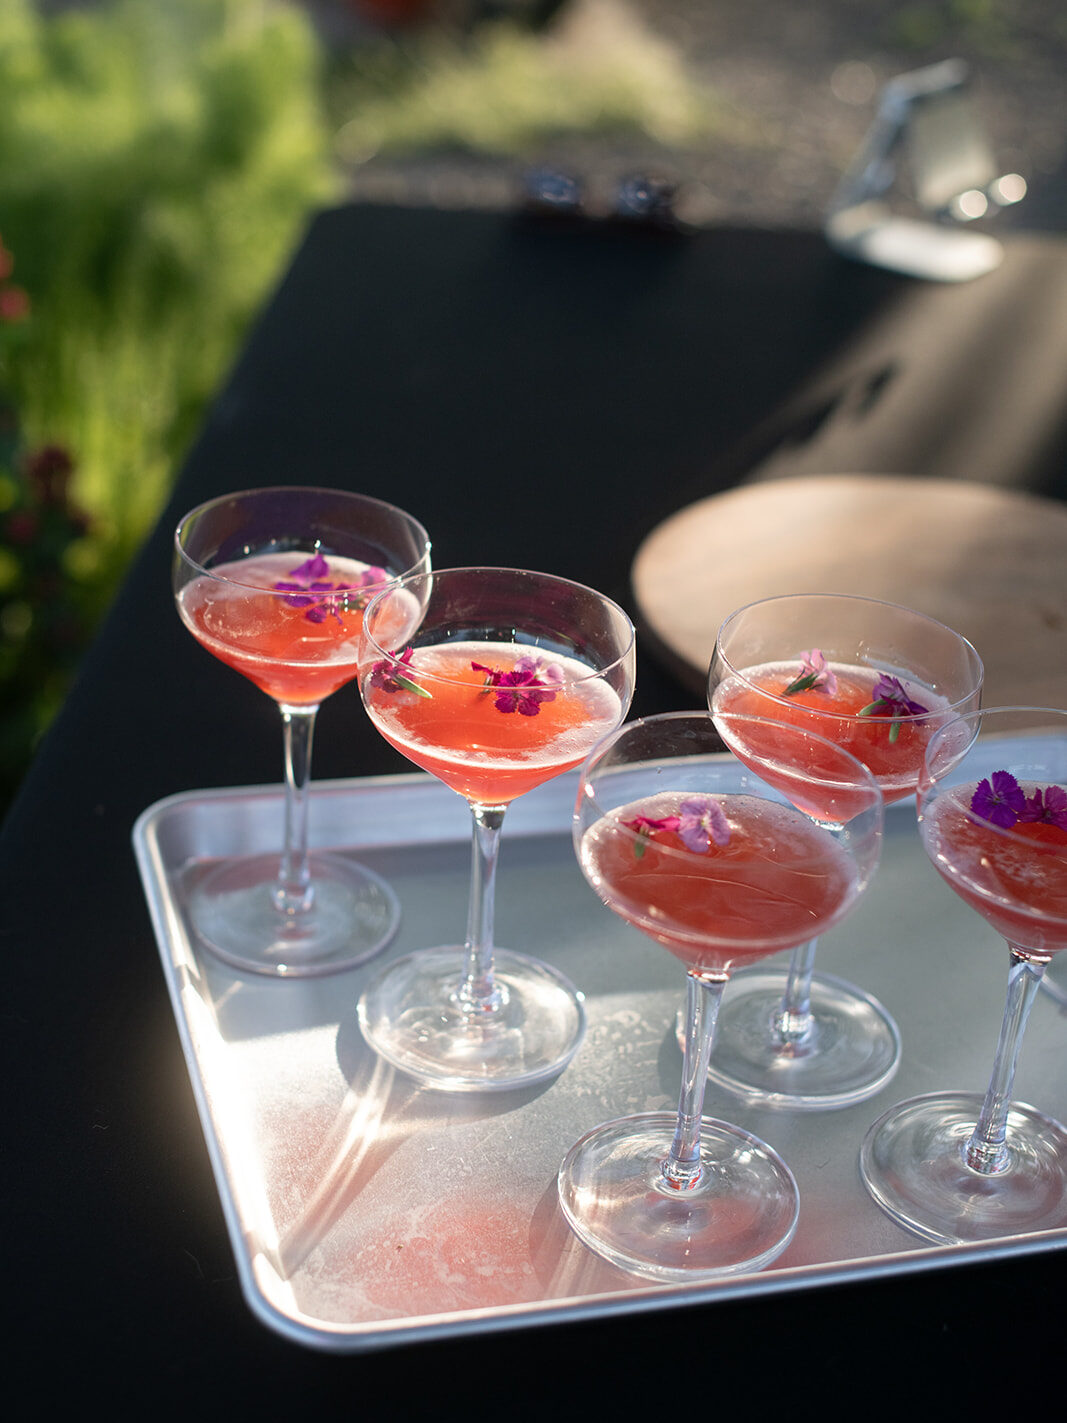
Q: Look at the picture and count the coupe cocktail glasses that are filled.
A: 5